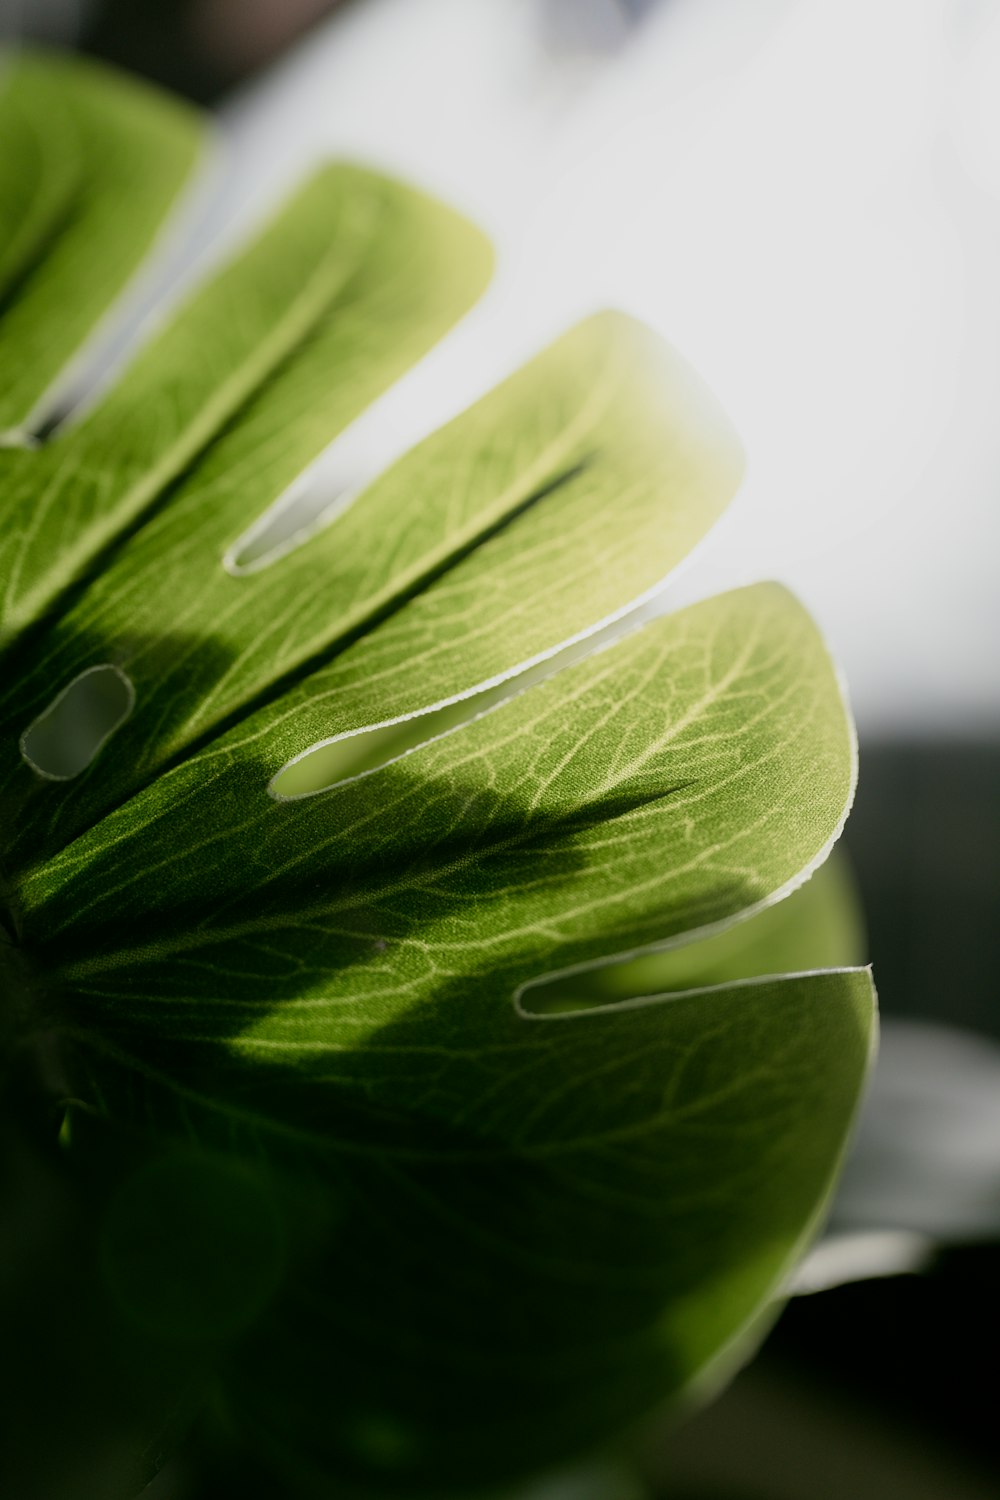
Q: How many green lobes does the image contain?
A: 5